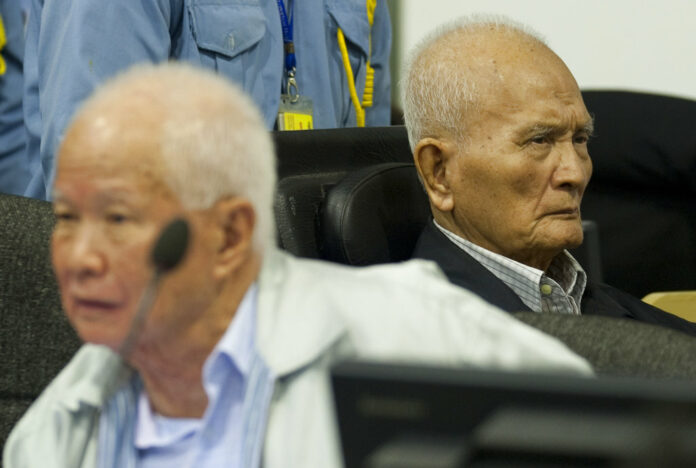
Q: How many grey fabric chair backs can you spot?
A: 2